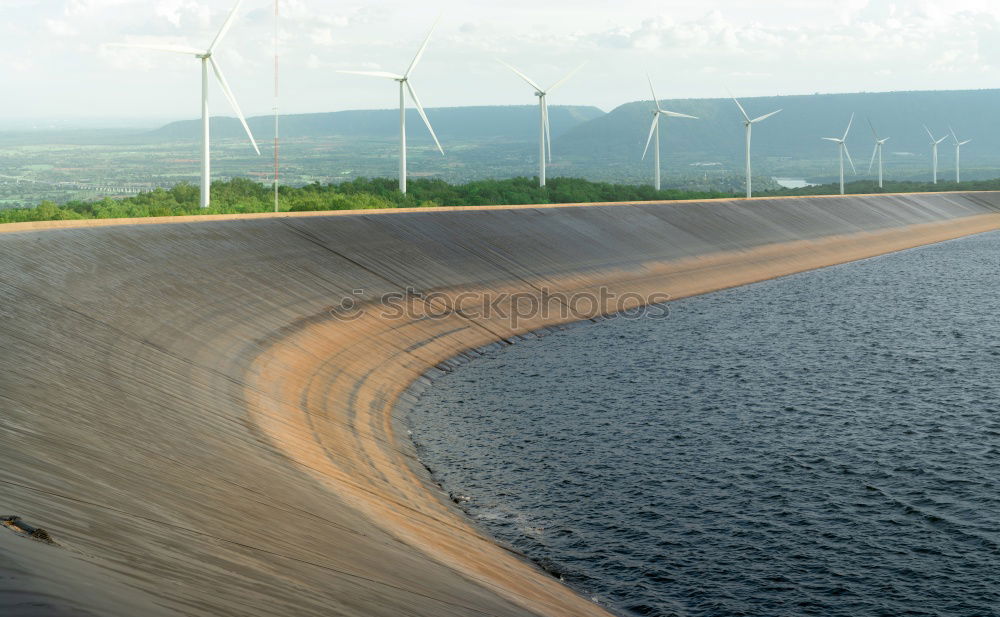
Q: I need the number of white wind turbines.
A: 9